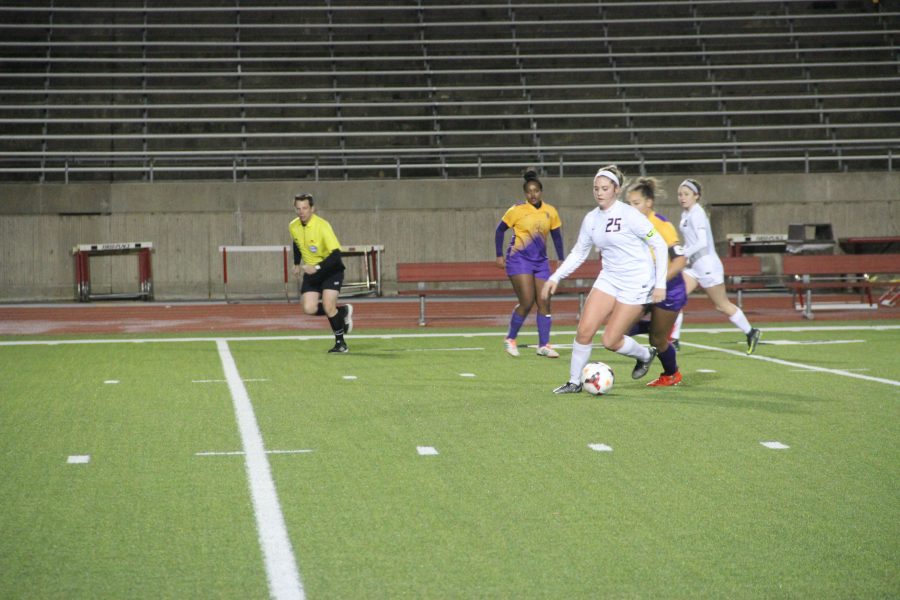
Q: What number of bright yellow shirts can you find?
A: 1